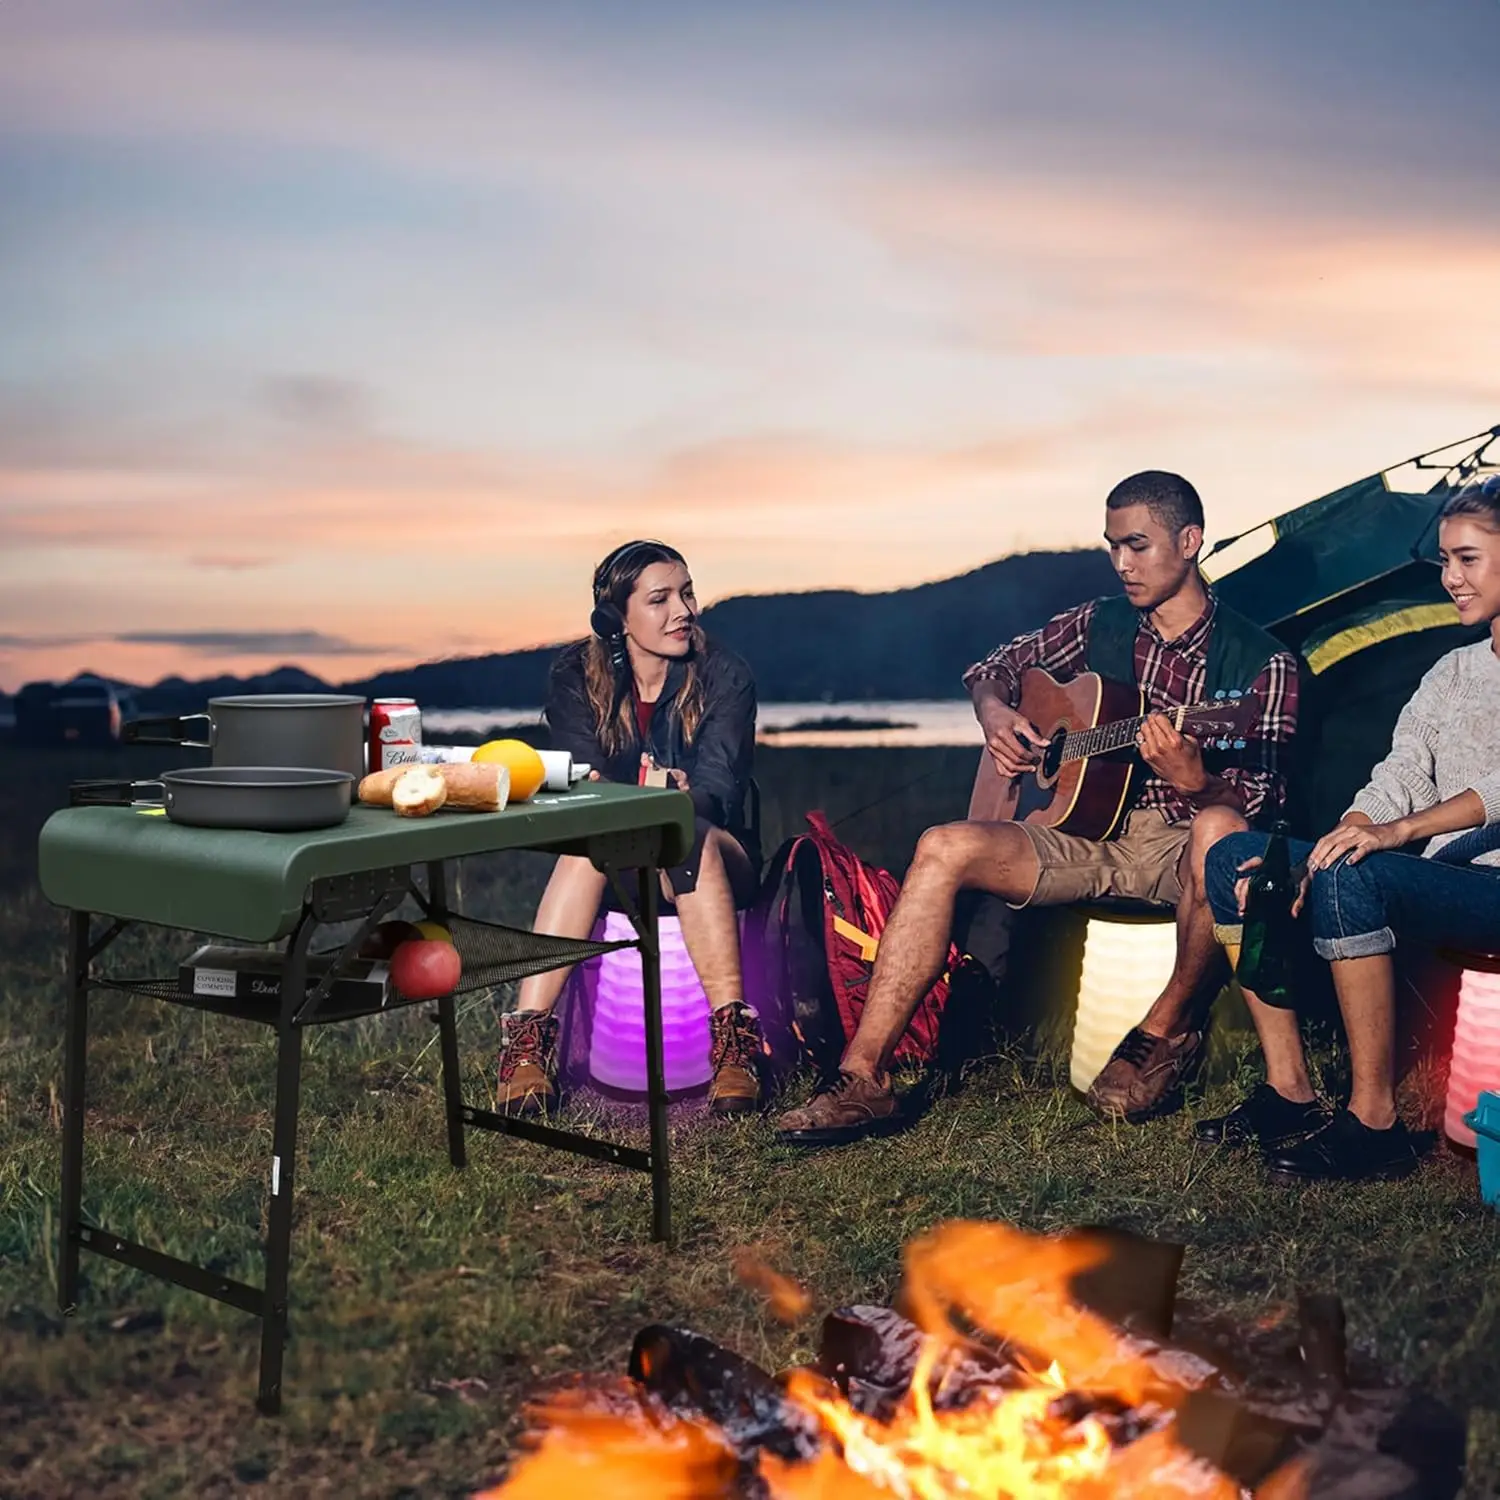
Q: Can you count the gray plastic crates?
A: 0